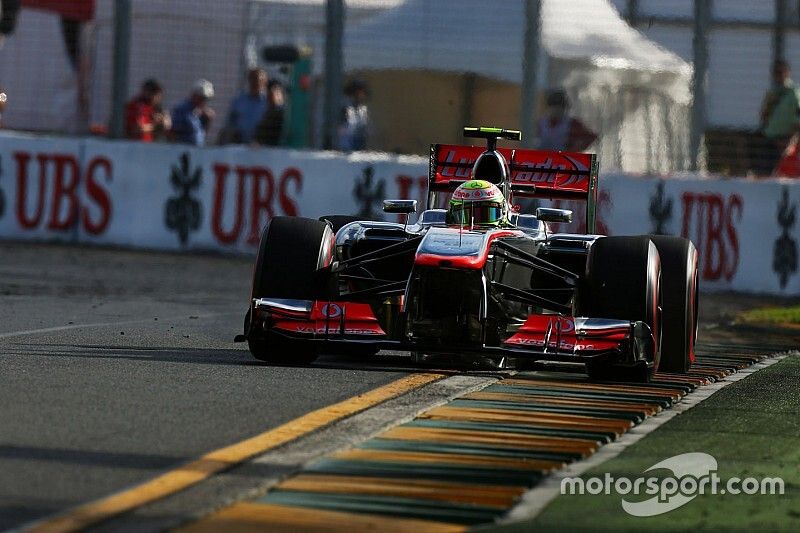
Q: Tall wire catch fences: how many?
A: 1